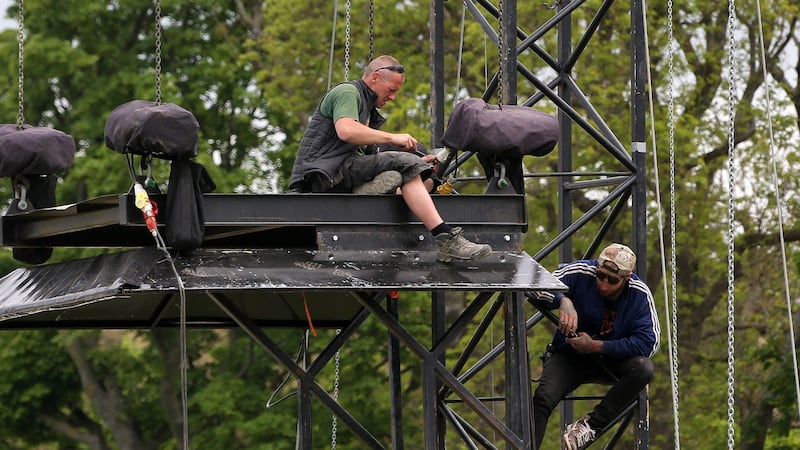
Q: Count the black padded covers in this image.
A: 3